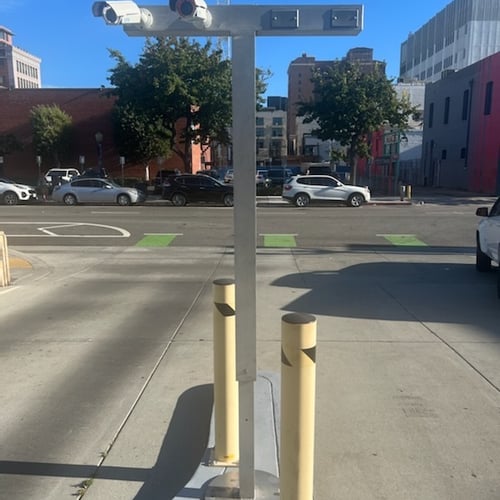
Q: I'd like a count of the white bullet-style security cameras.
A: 2